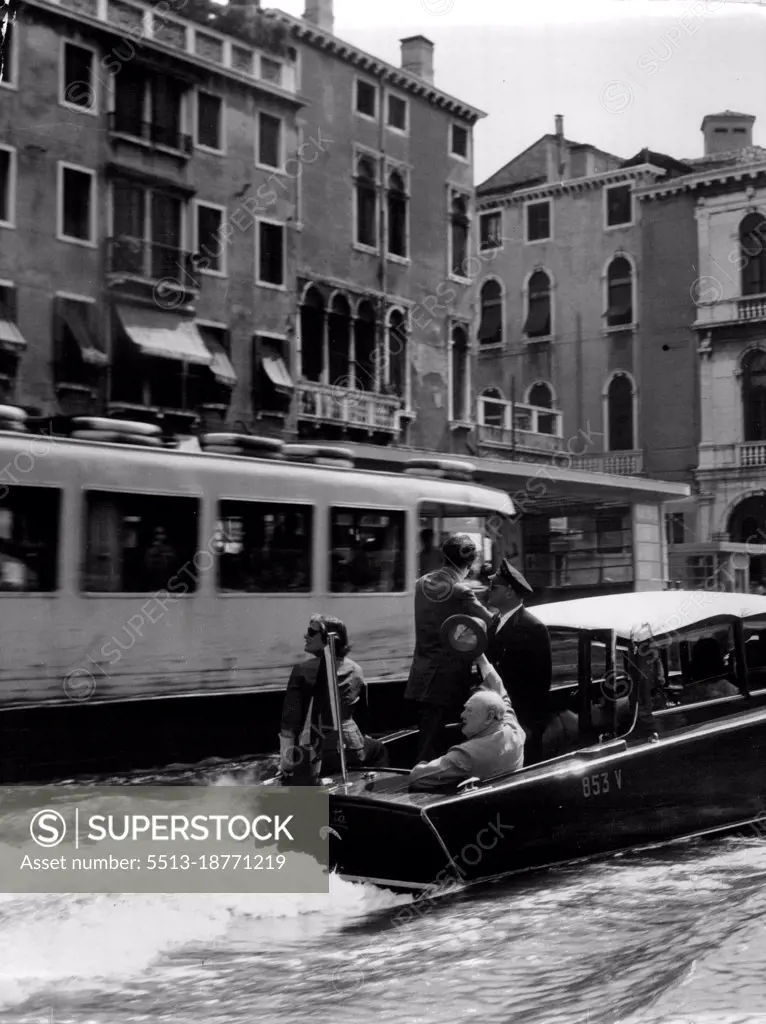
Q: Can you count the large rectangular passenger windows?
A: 4